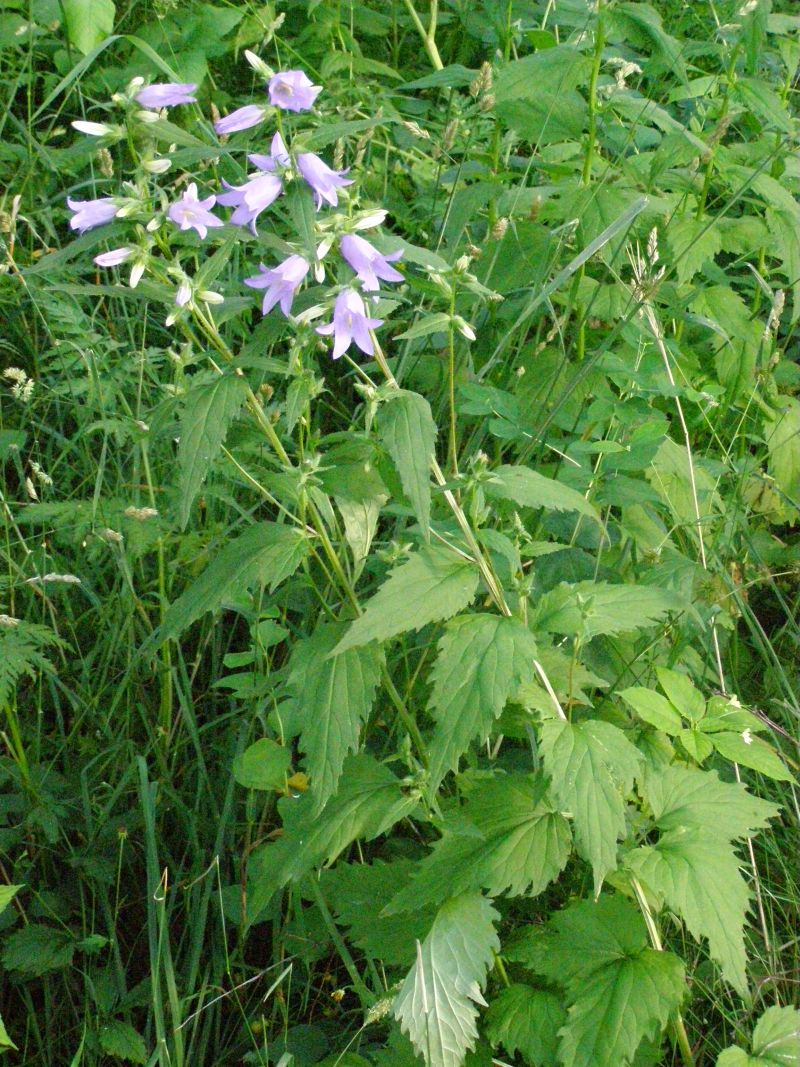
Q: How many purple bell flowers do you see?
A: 11